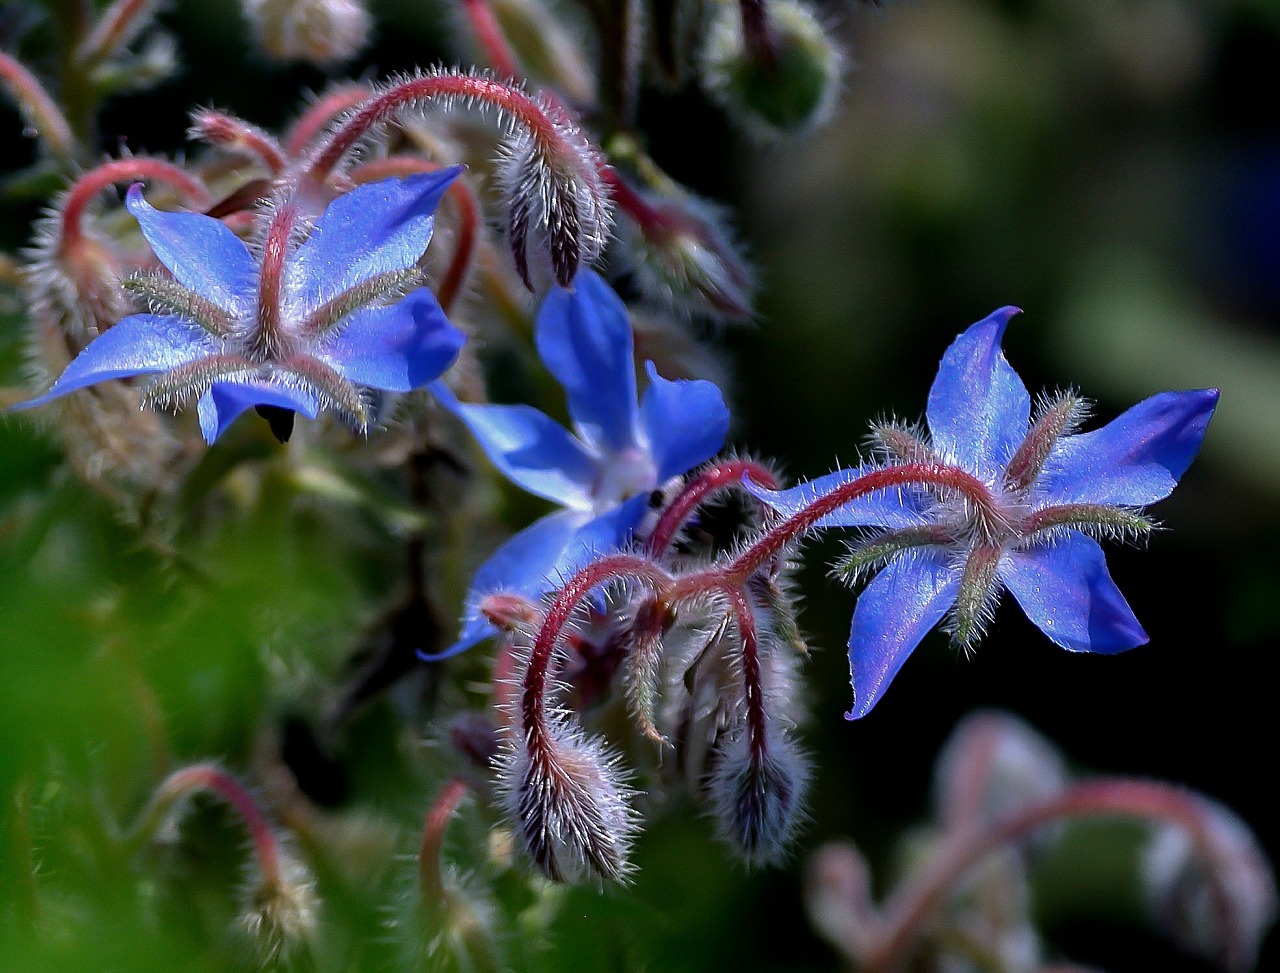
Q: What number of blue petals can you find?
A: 15